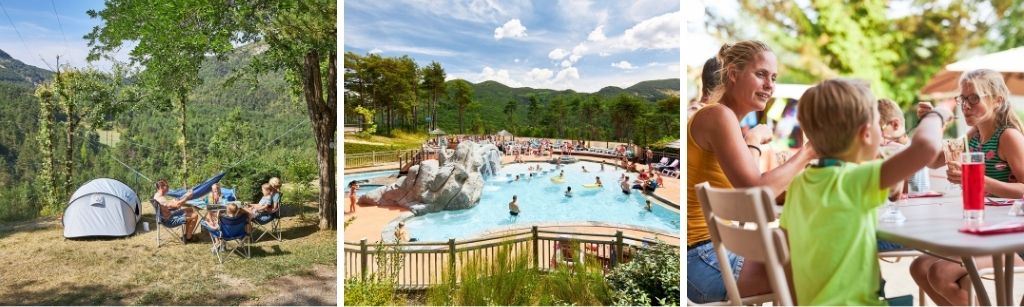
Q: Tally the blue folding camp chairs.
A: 4